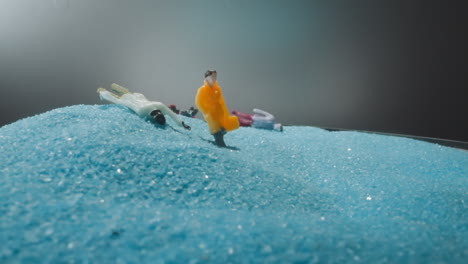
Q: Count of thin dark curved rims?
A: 1